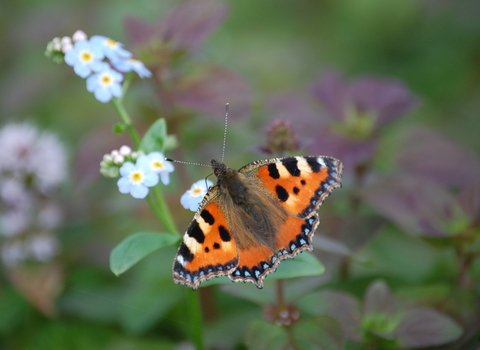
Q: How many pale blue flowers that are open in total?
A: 7